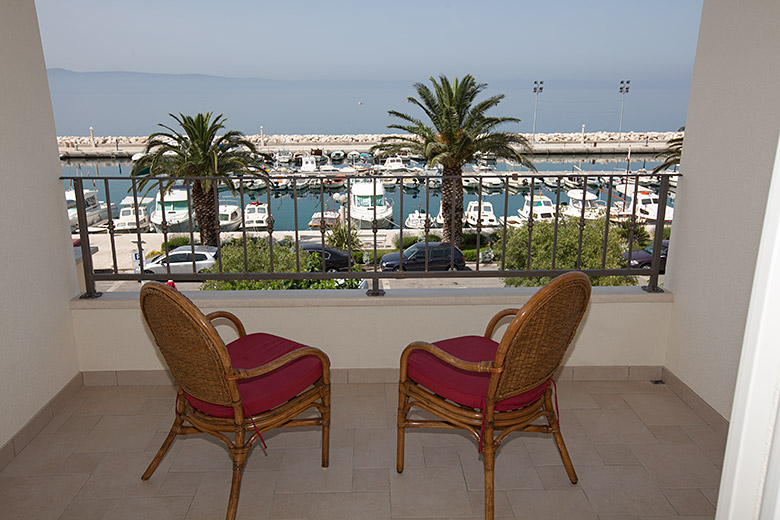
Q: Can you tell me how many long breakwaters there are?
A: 1